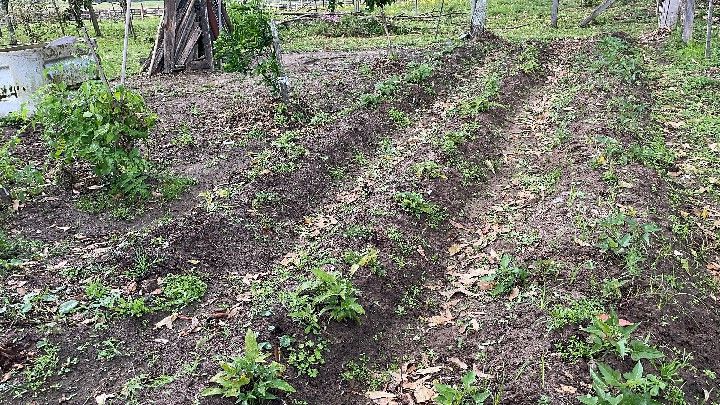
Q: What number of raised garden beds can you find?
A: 3